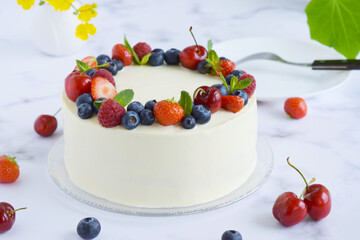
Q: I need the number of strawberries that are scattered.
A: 2